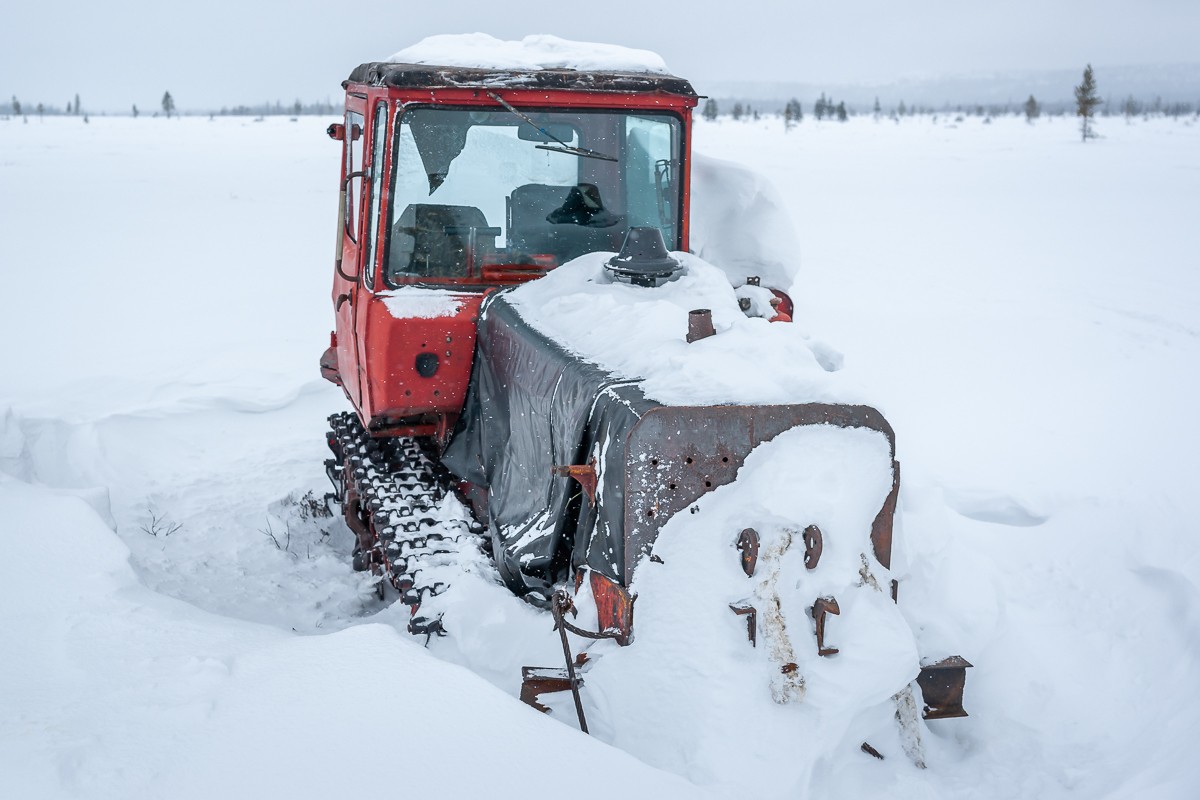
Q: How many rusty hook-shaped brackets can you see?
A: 4